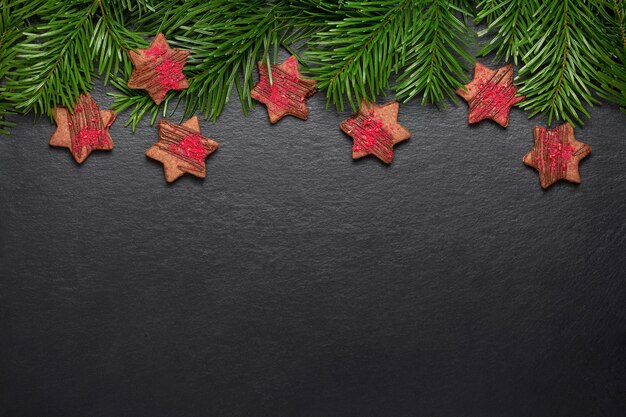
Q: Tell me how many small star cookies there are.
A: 7